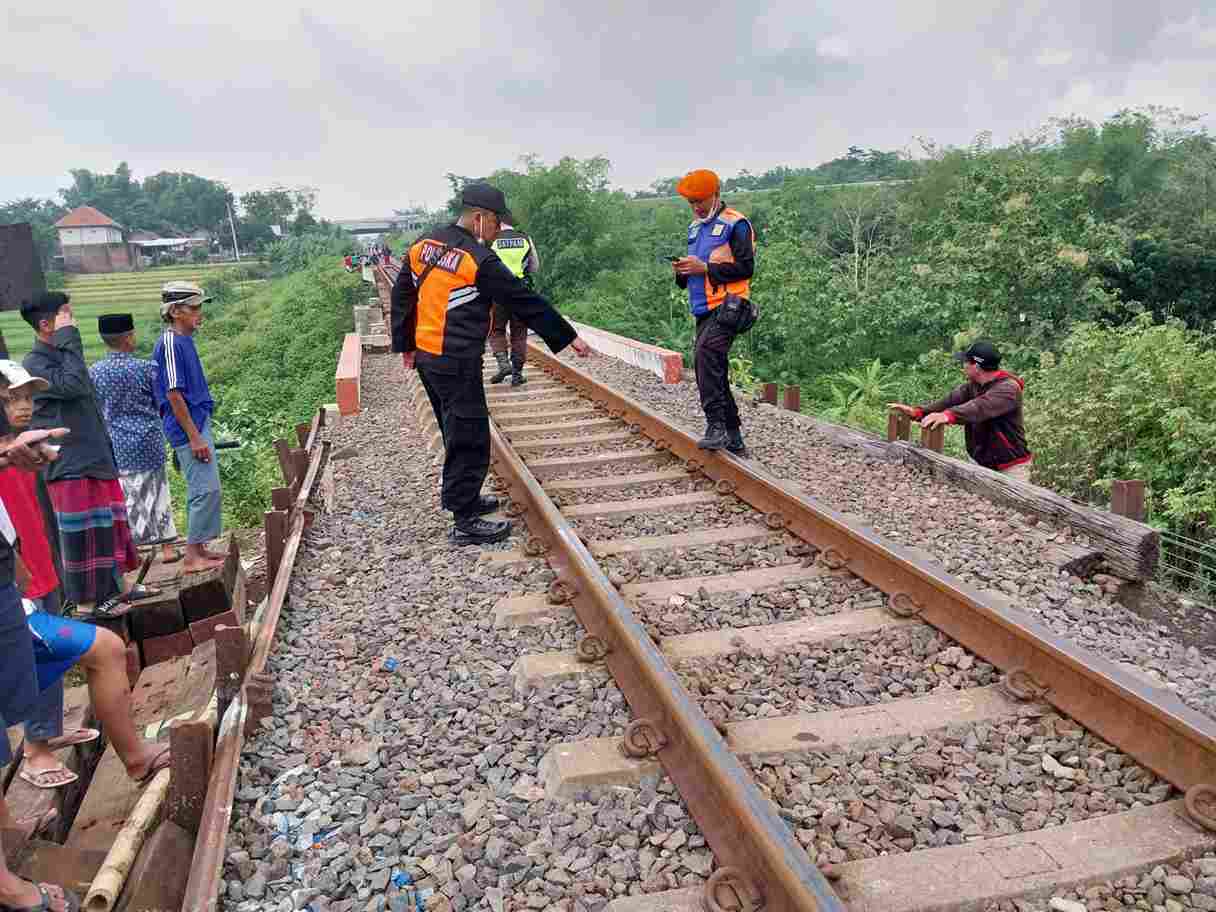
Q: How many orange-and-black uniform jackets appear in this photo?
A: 1